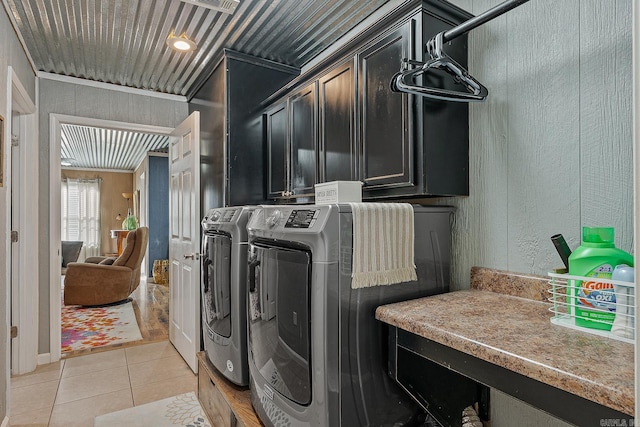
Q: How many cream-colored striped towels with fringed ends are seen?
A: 1